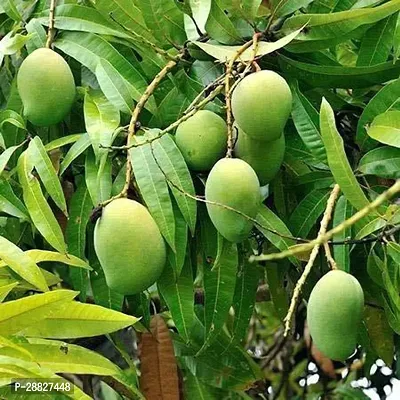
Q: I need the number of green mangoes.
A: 7